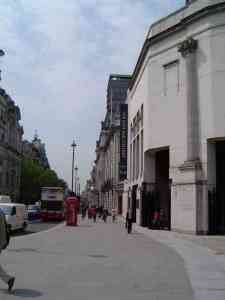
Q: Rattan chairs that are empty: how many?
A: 0